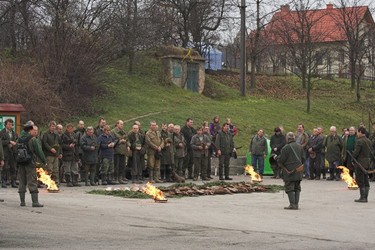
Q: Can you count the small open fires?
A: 4